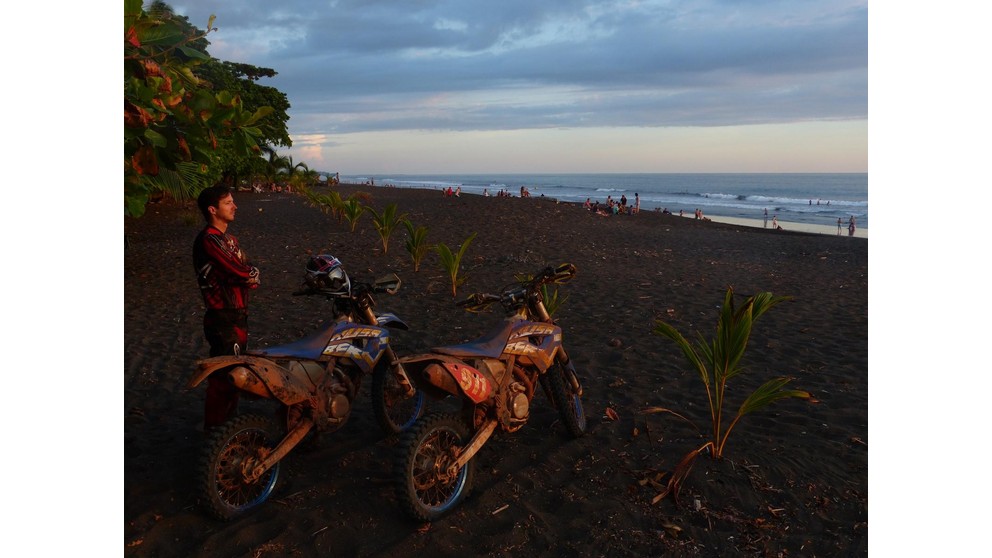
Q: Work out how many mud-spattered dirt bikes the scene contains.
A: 2